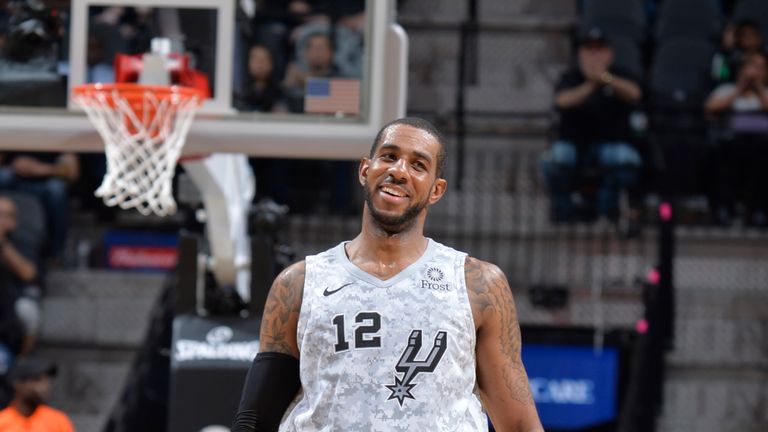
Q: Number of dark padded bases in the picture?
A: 1